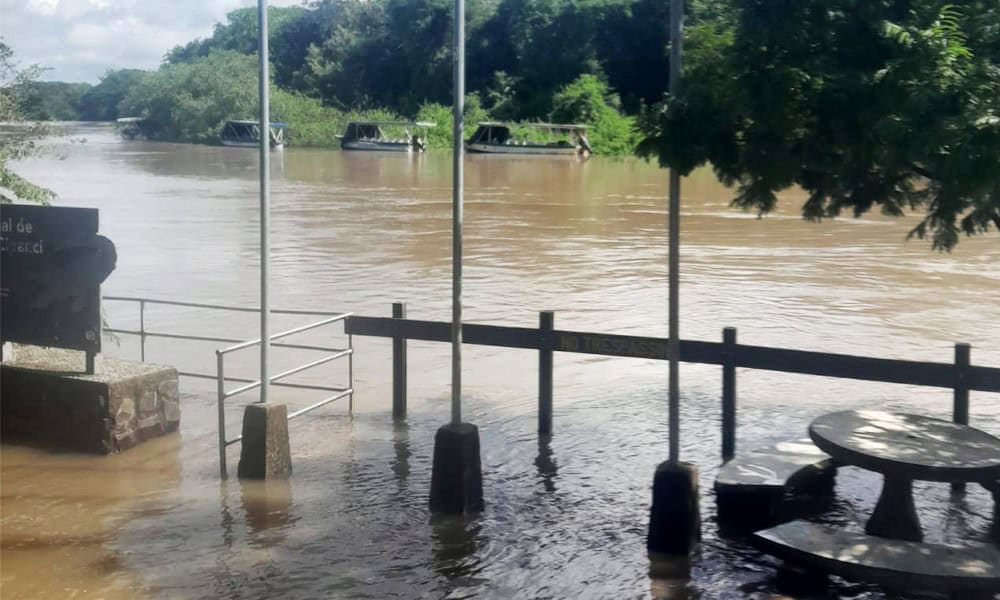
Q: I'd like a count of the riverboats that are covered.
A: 4